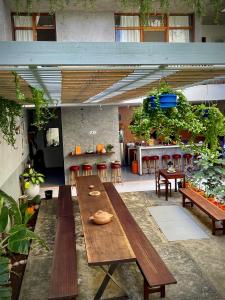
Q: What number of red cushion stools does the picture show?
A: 9